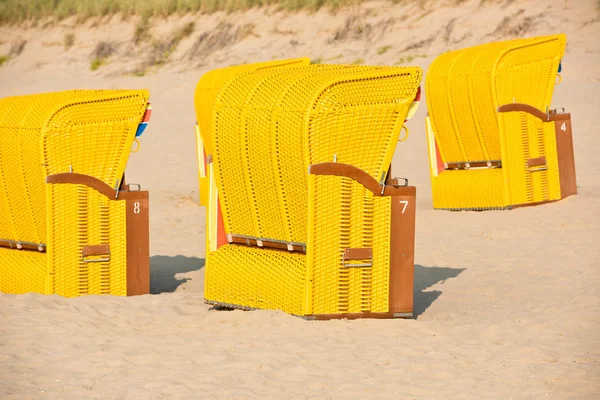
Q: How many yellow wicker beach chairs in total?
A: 4